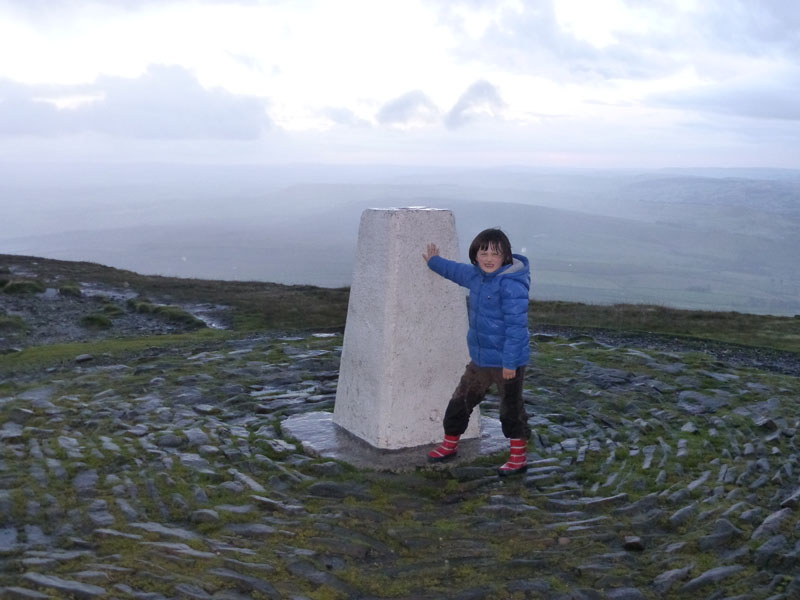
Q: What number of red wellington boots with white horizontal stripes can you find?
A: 2